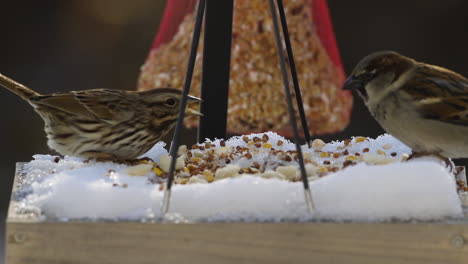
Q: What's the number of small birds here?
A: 2